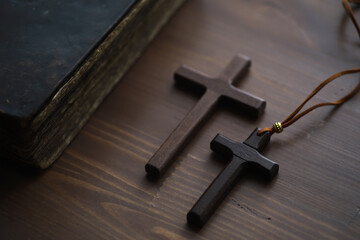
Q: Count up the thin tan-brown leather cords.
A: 1